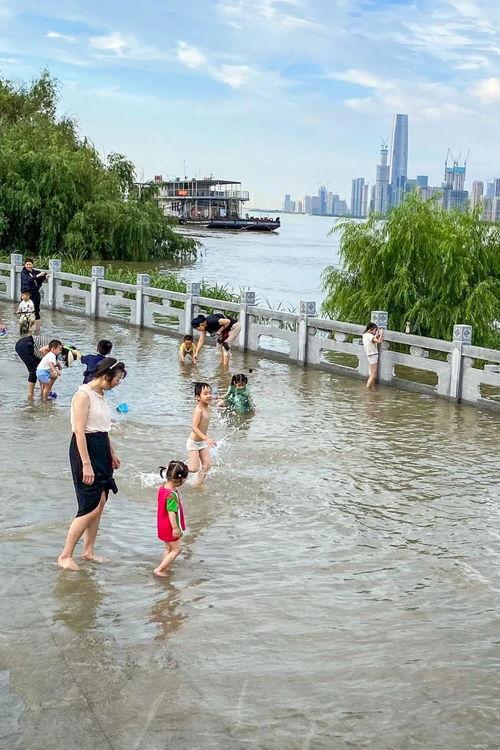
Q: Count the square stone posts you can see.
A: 9